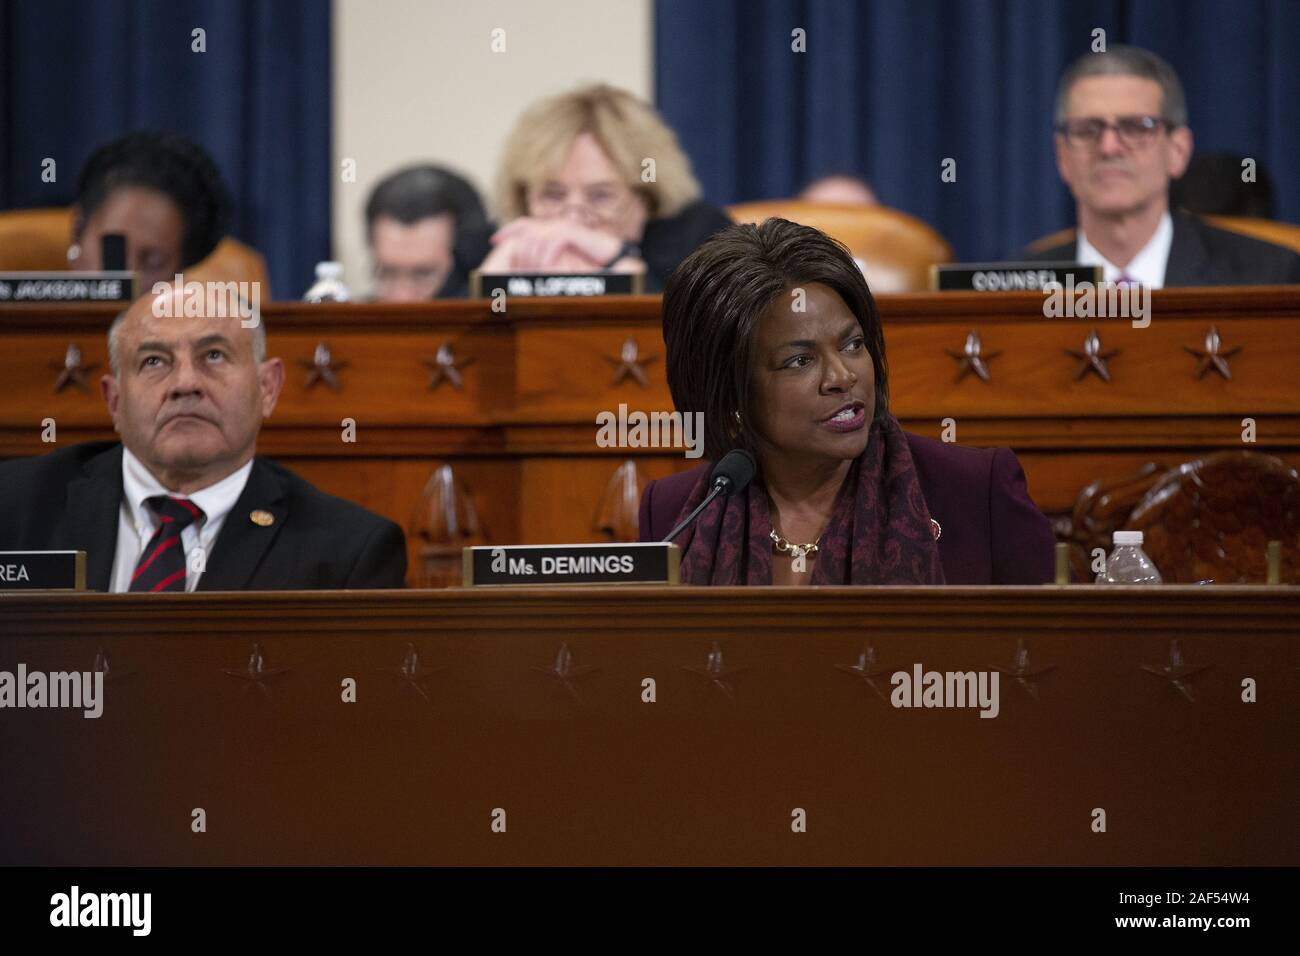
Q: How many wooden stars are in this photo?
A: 15